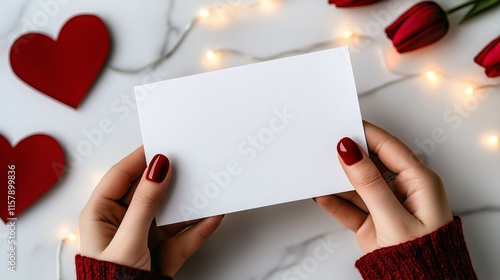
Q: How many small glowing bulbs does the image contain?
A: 8